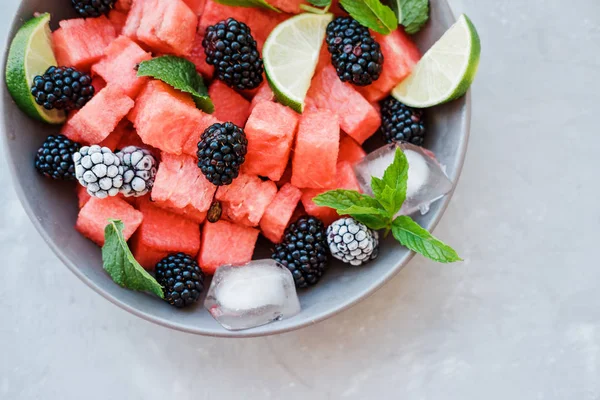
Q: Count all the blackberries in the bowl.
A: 12